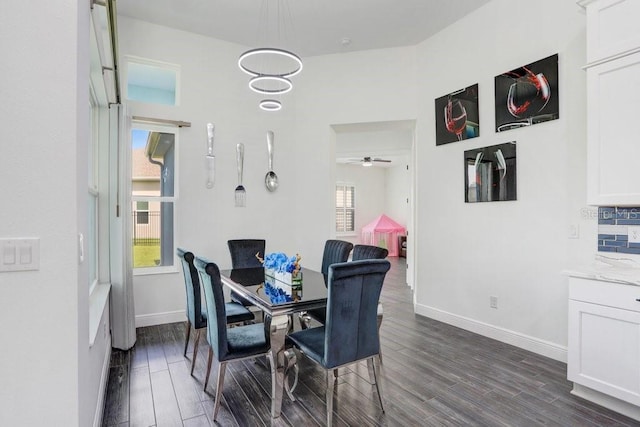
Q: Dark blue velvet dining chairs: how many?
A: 6